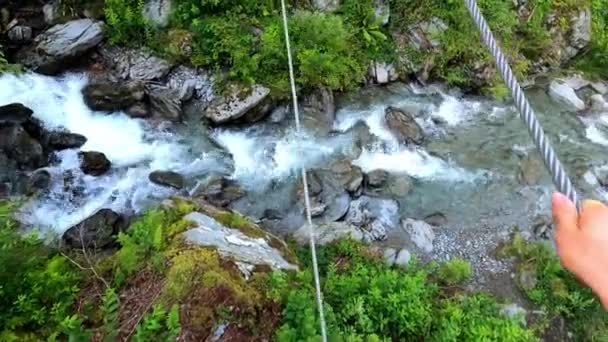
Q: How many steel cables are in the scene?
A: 2